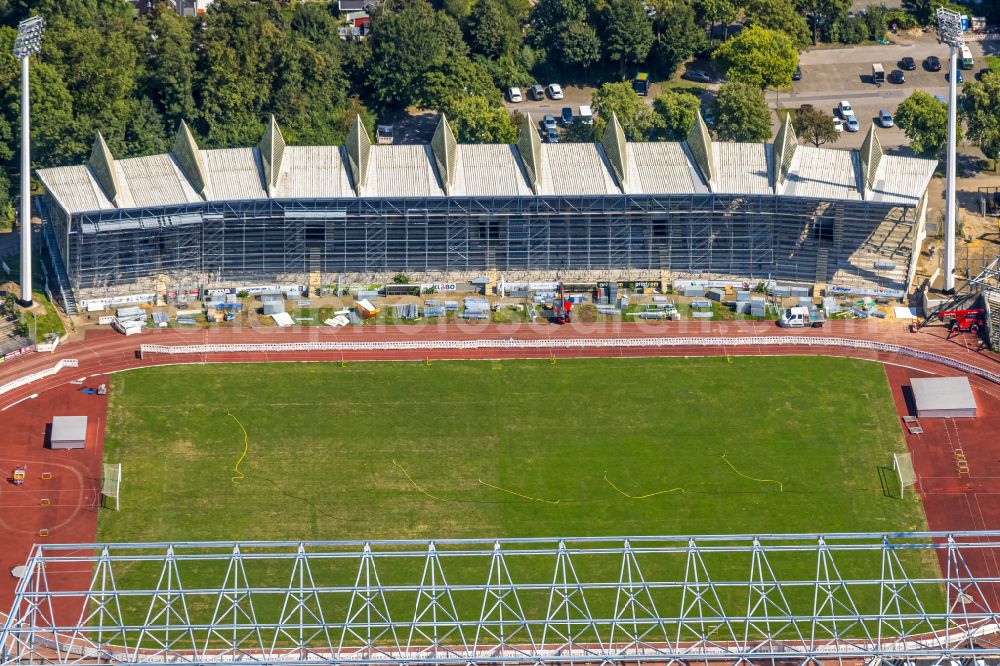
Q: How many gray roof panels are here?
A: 11